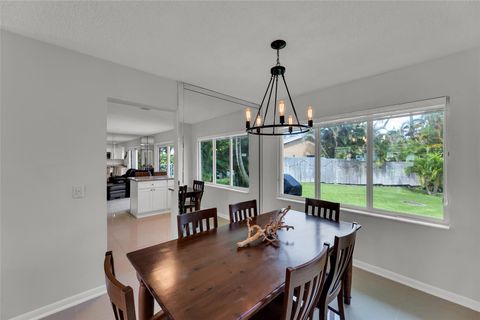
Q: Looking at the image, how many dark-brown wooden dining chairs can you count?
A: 6